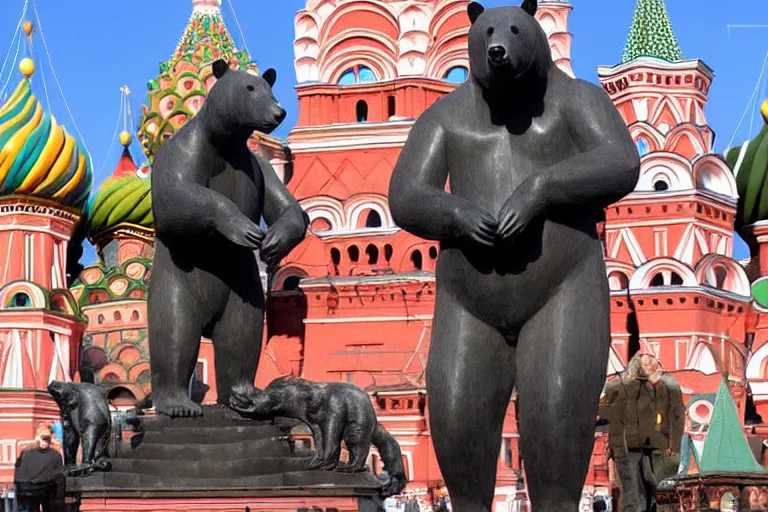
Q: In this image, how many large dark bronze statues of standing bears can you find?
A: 2